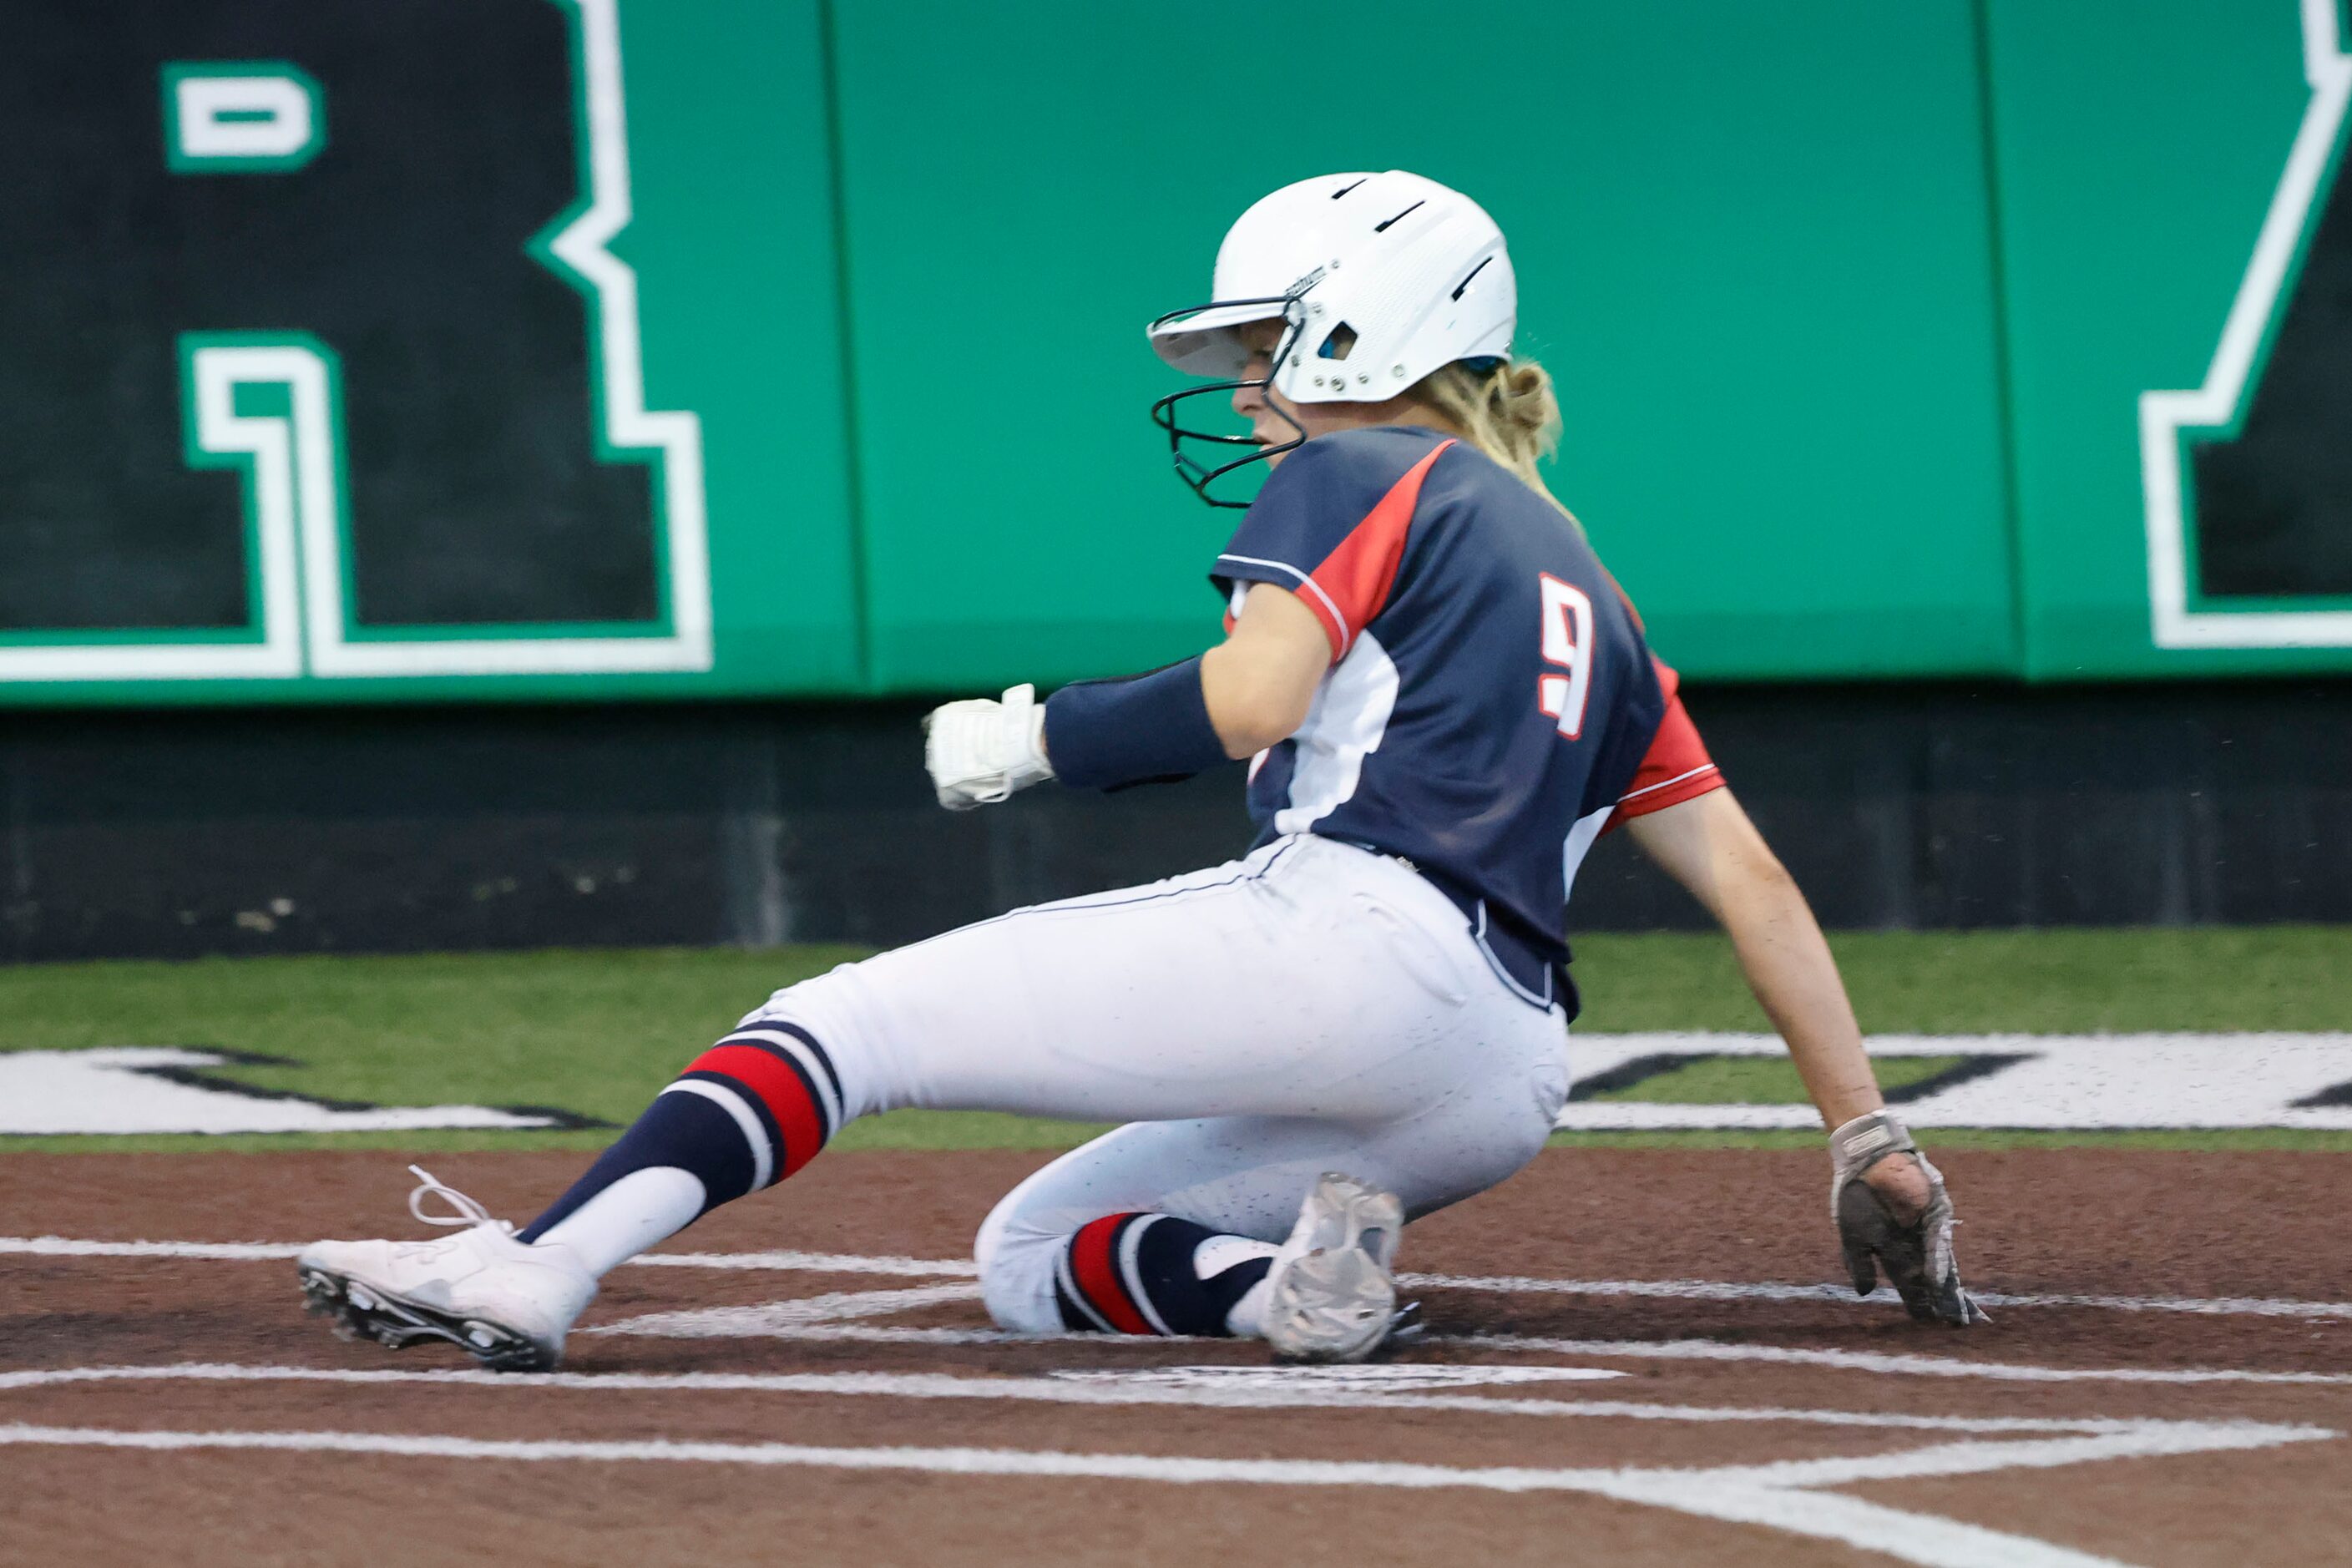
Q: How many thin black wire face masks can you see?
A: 1